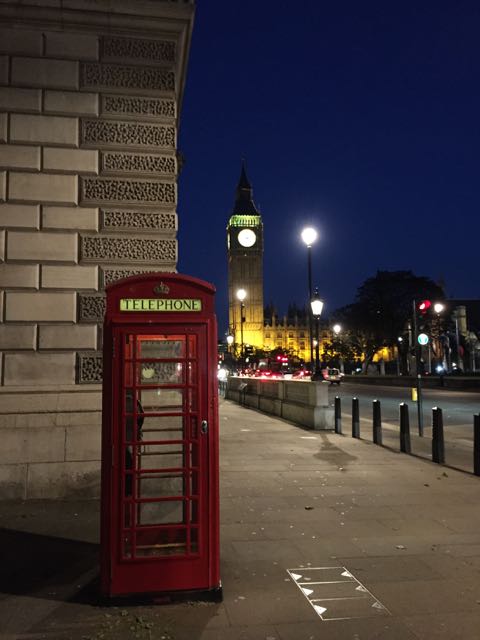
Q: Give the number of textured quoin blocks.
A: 11